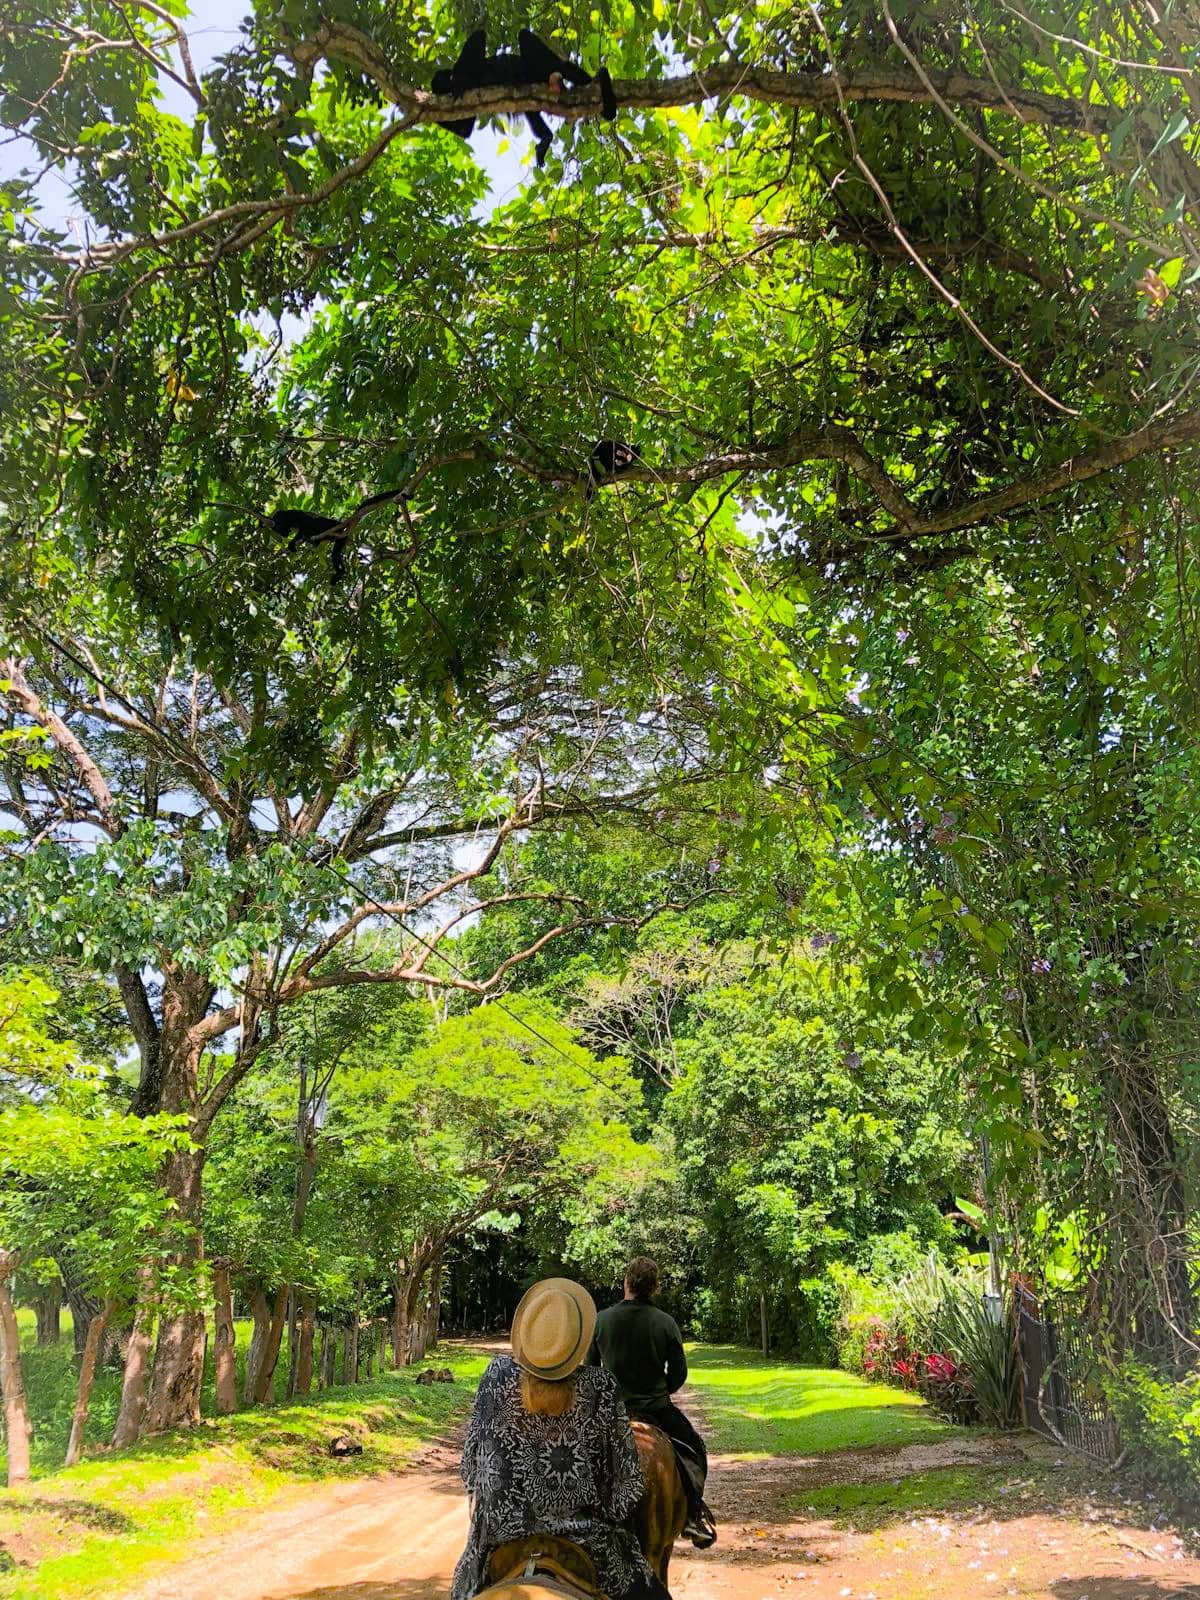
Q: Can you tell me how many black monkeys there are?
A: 3